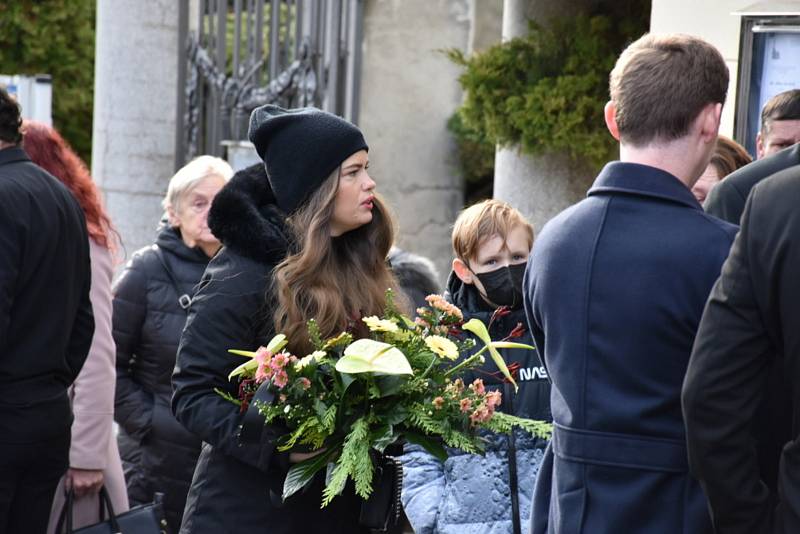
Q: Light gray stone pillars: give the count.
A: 2